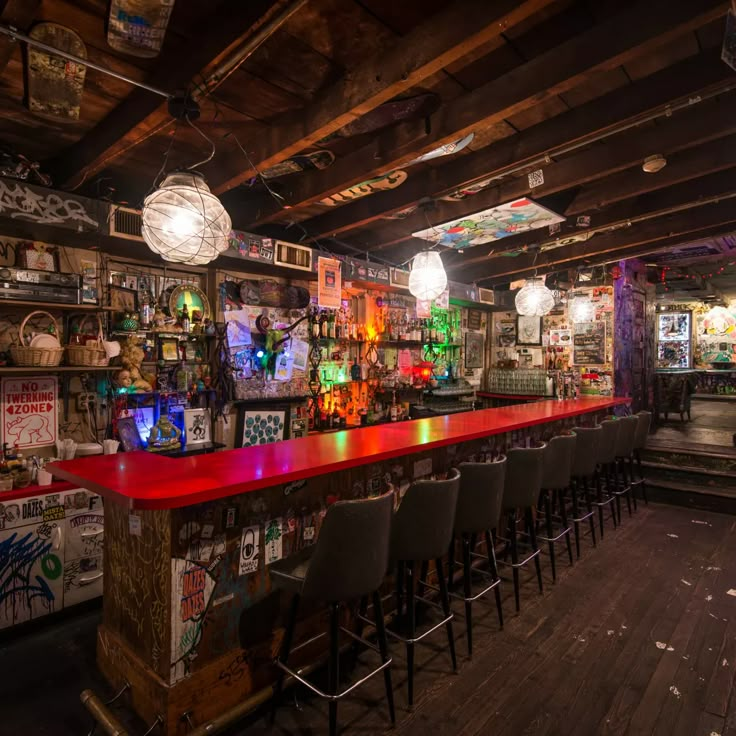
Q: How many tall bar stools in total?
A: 9